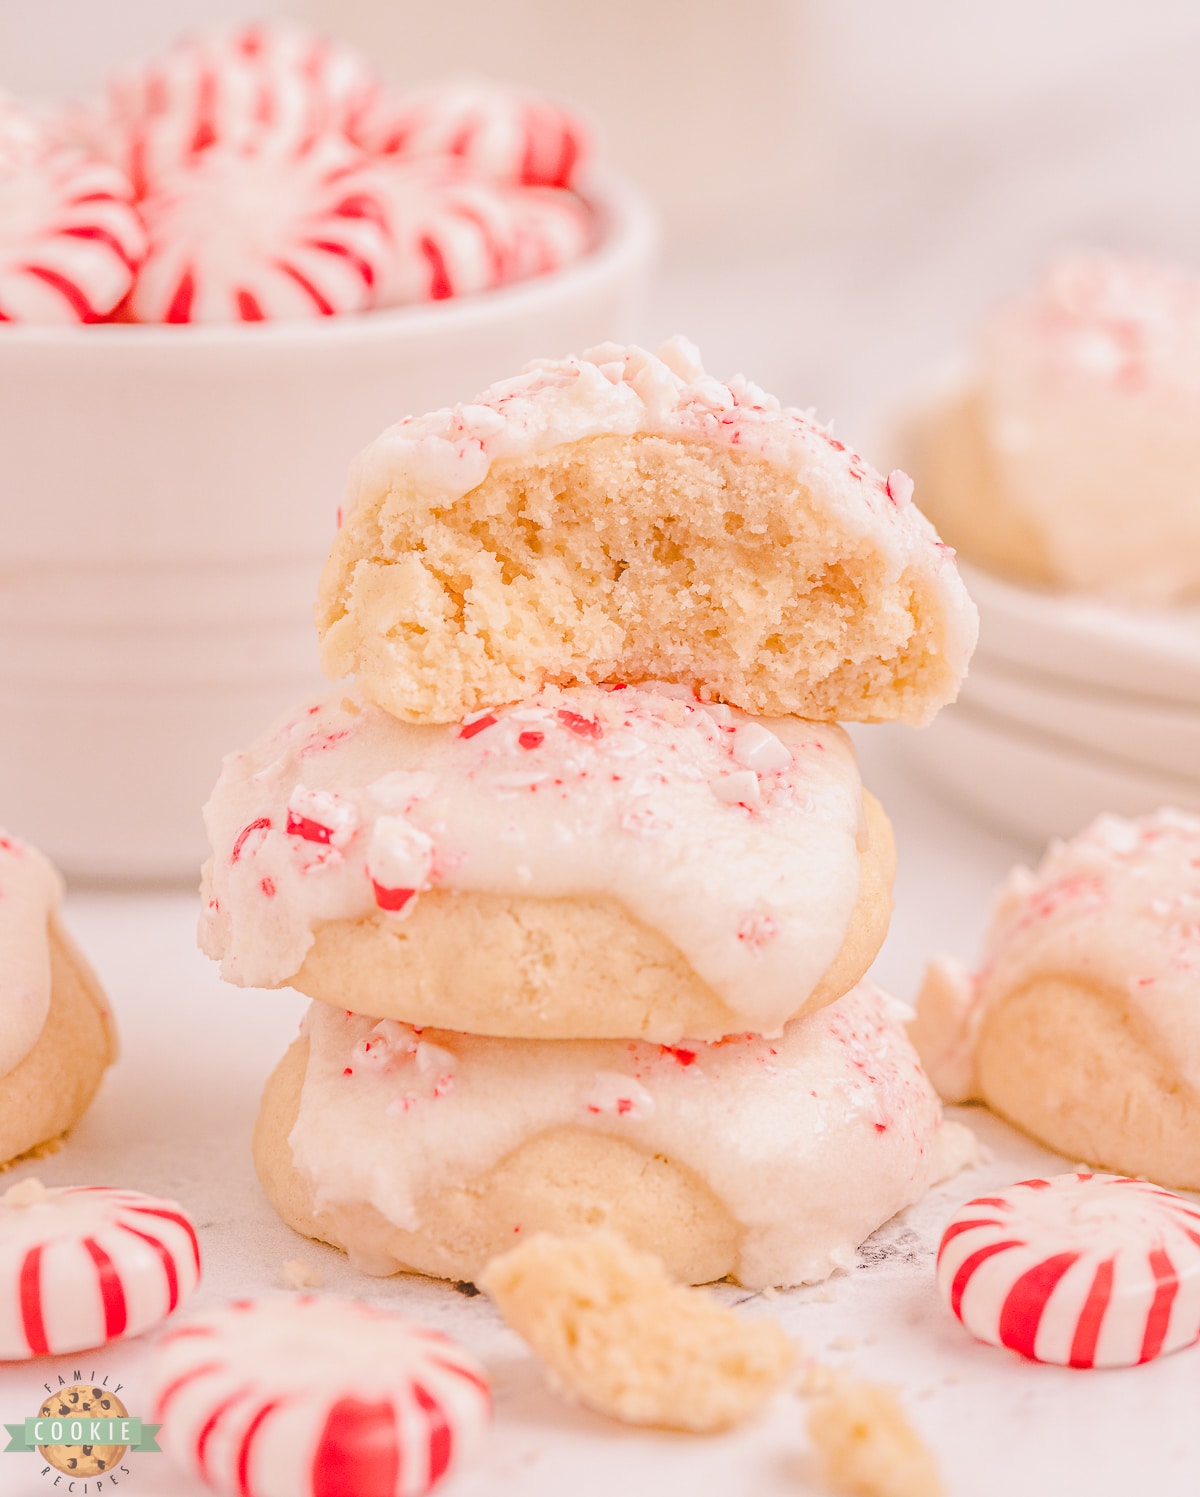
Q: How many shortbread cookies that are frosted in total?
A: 6